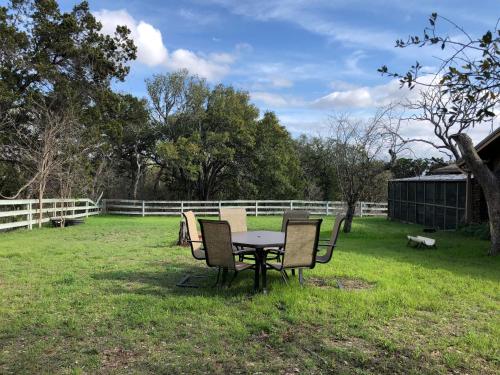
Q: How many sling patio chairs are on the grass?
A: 6